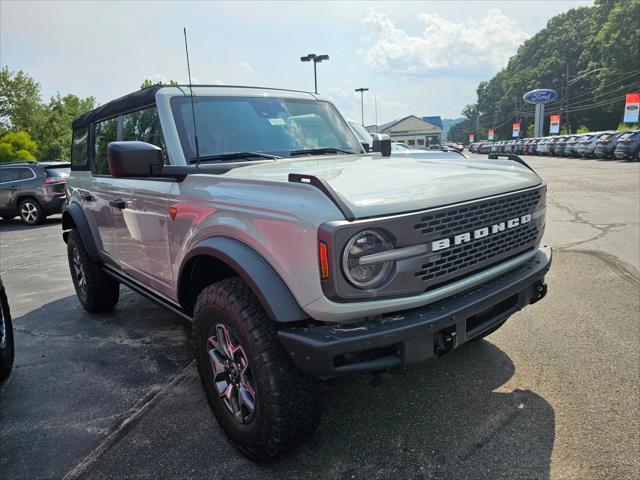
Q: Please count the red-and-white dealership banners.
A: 5